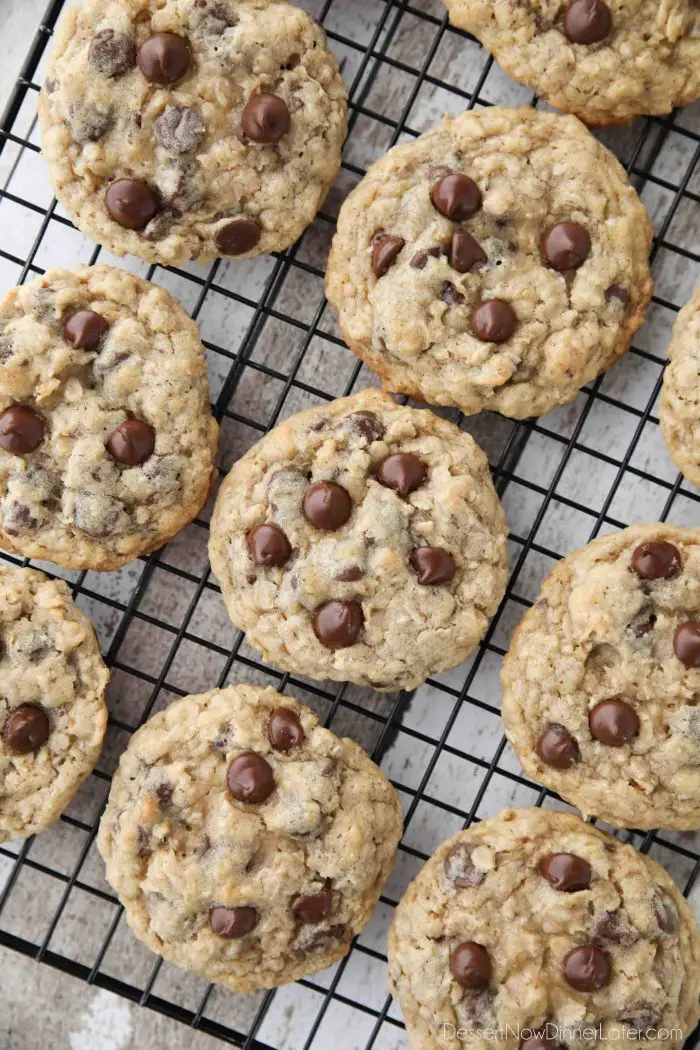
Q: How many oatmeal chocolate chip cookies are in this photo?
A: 10